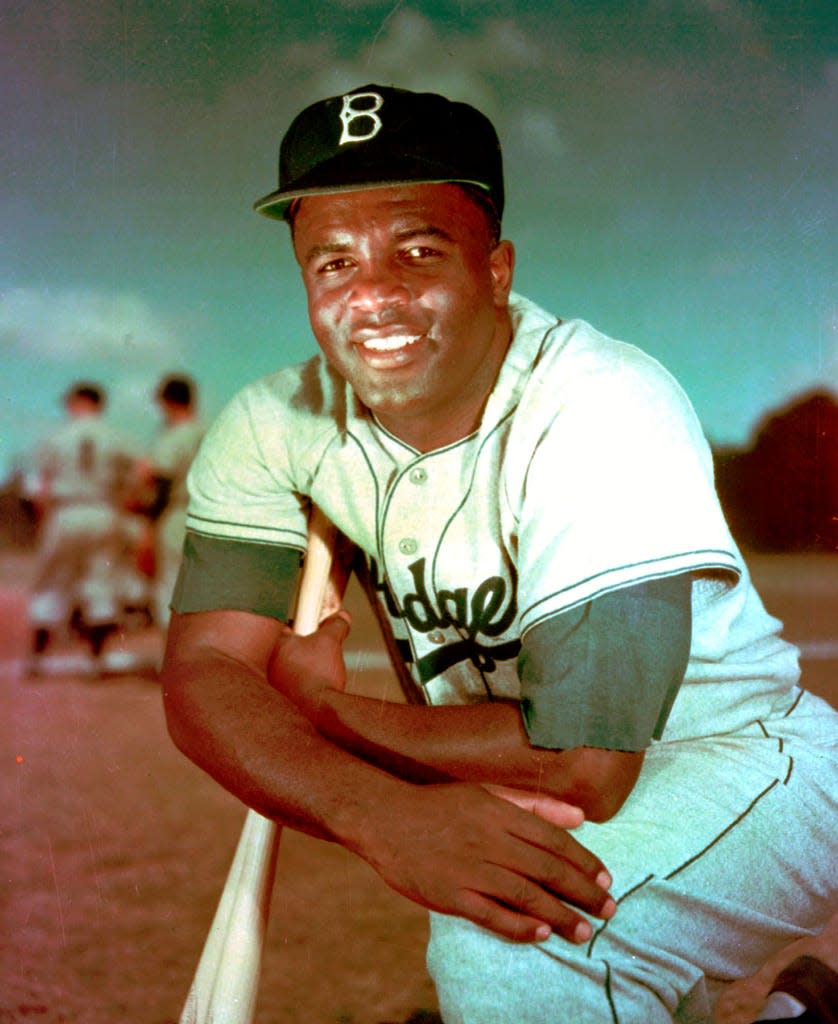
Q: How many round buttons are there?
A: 3